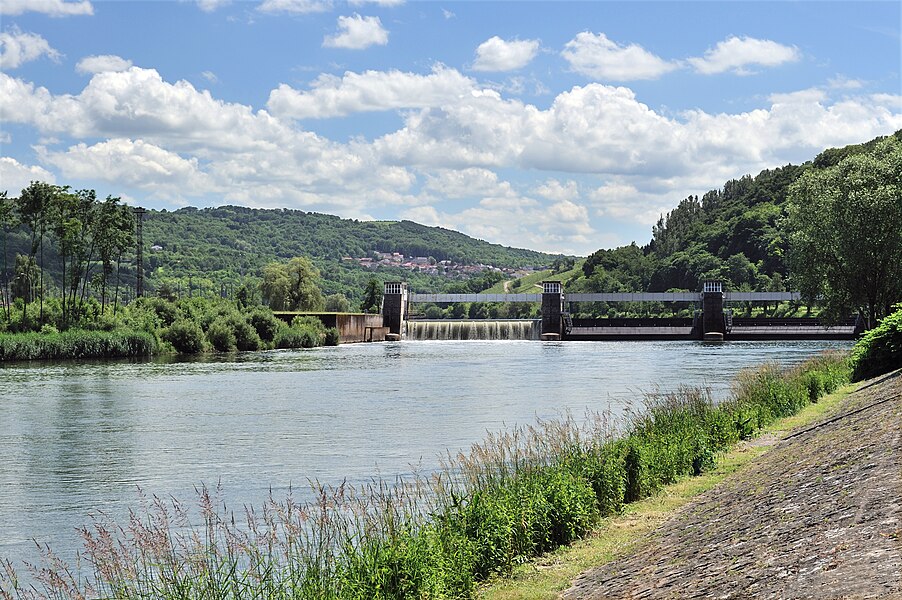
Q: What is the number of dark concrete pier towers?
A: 3